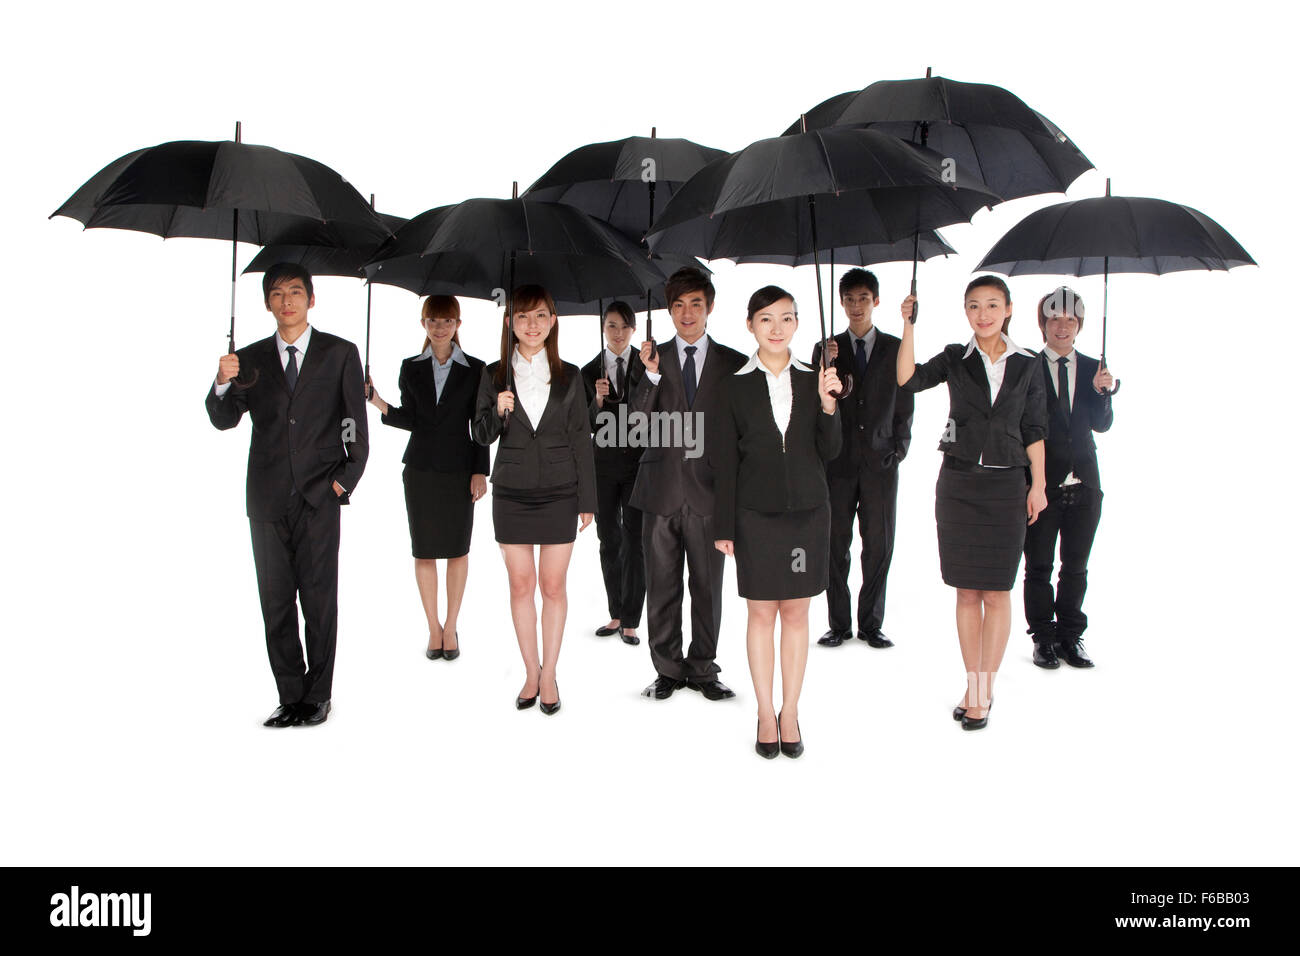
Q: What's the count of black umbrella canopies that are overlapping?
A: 8